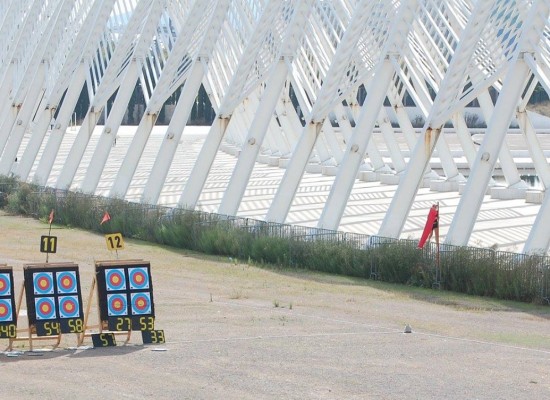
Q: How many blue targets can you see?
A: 10